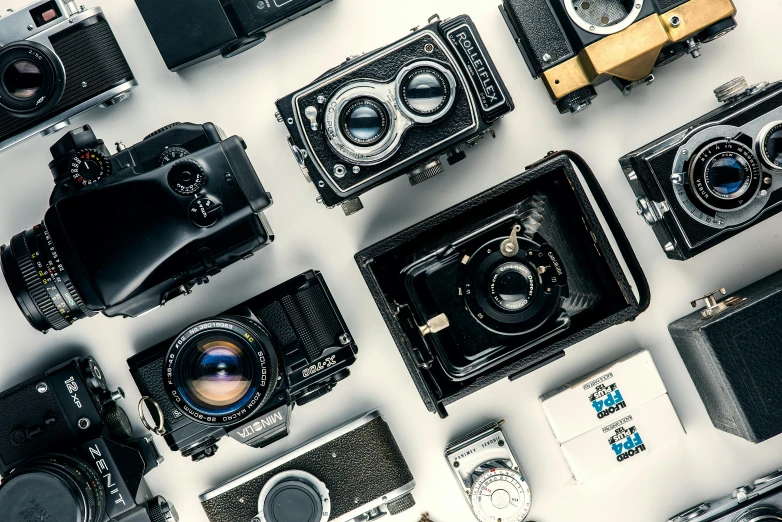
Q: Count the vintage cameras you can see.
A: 12